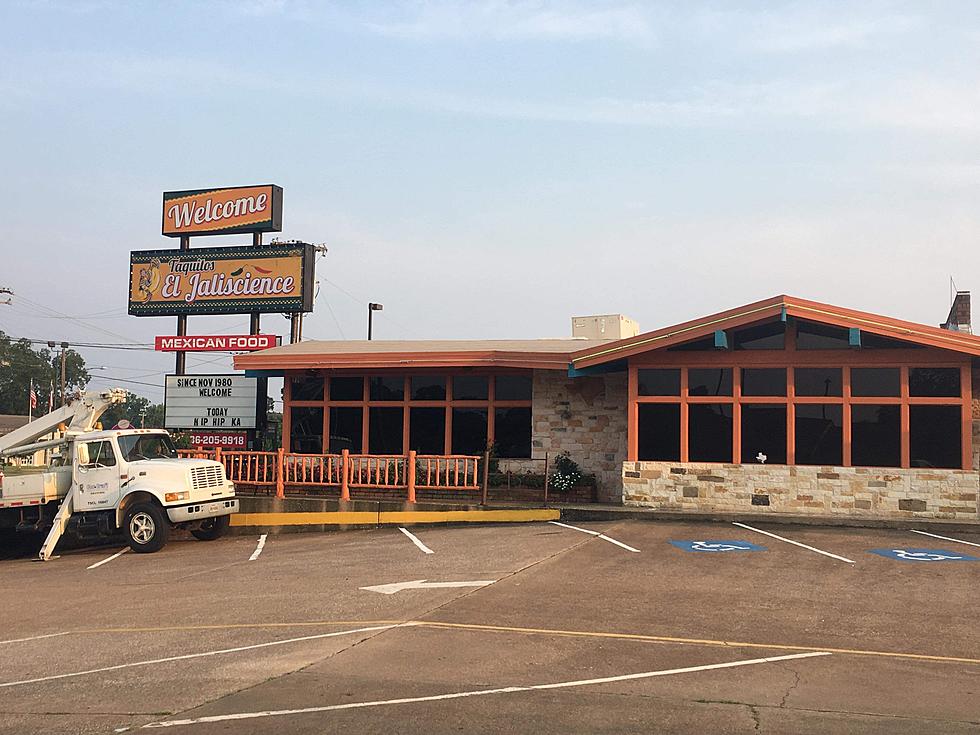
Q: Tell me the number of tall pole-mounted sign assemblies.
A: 1